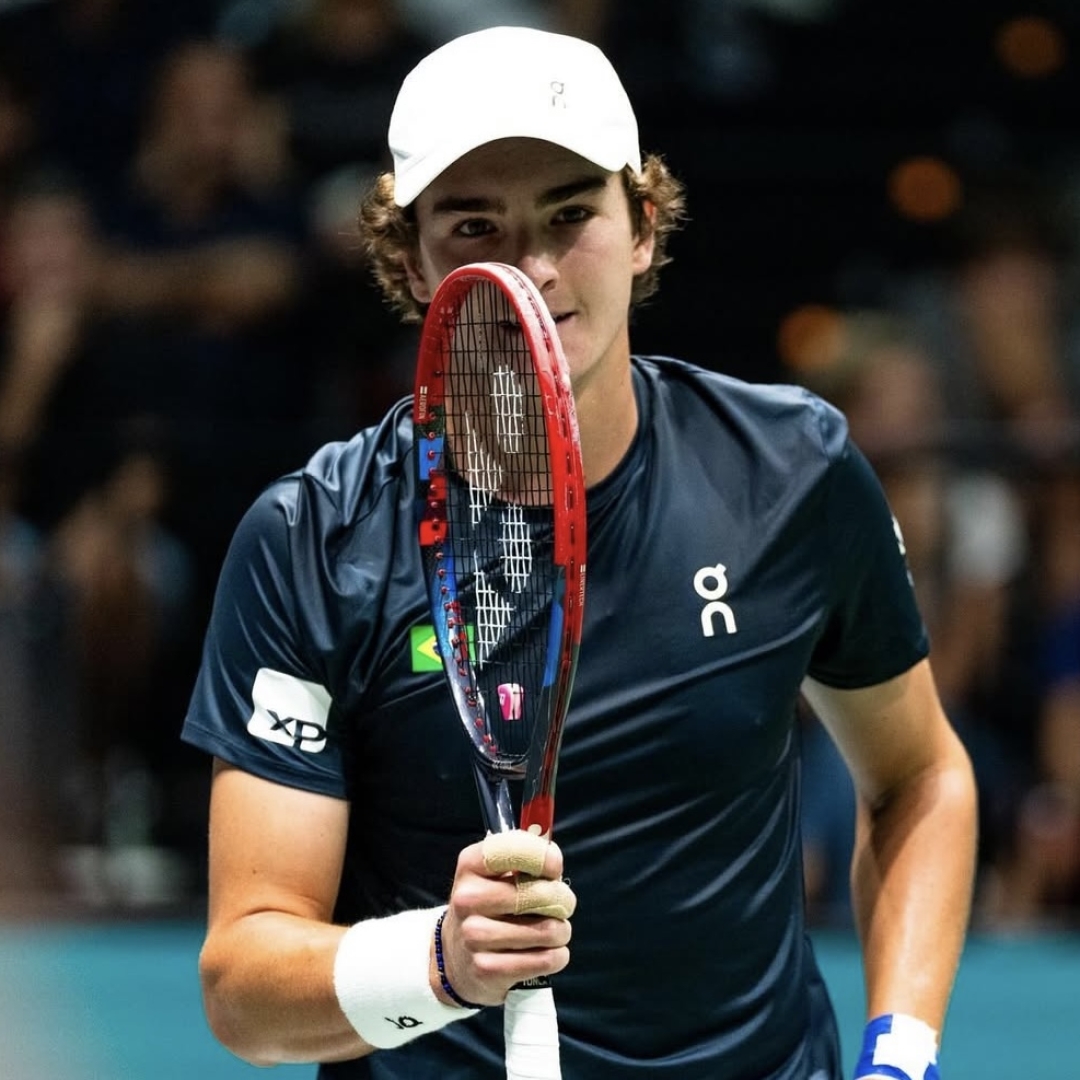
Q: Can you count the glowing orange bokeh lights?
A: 3